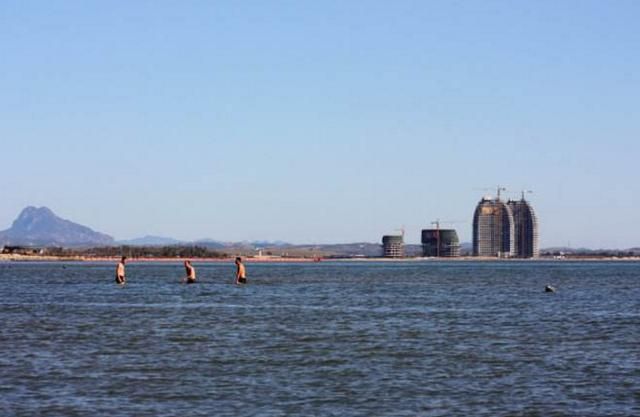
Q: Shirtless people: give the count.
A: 3